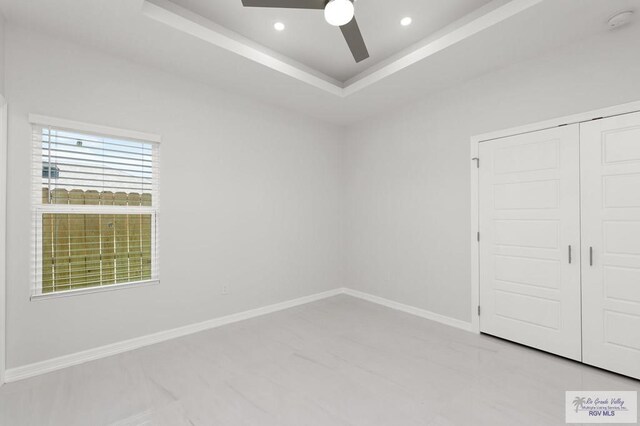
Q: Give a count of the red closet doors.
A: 0